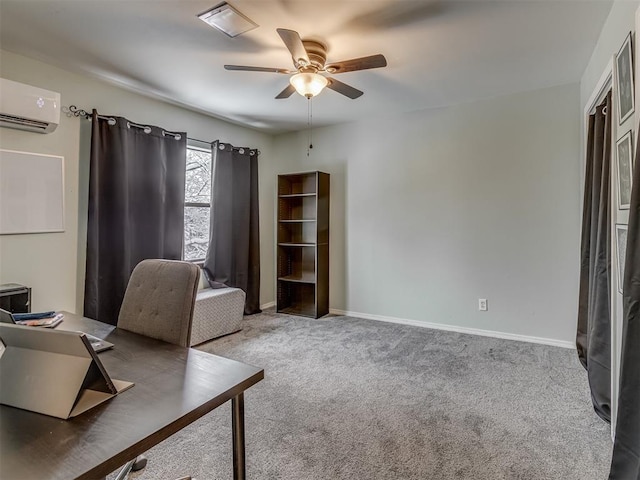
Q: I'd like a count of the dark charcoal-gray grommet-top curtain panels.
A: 4